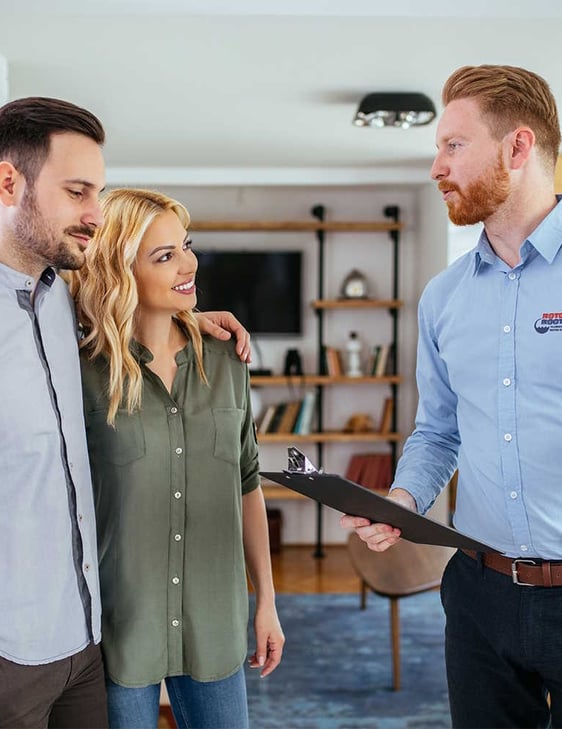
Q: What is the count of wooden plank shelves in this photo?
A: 5